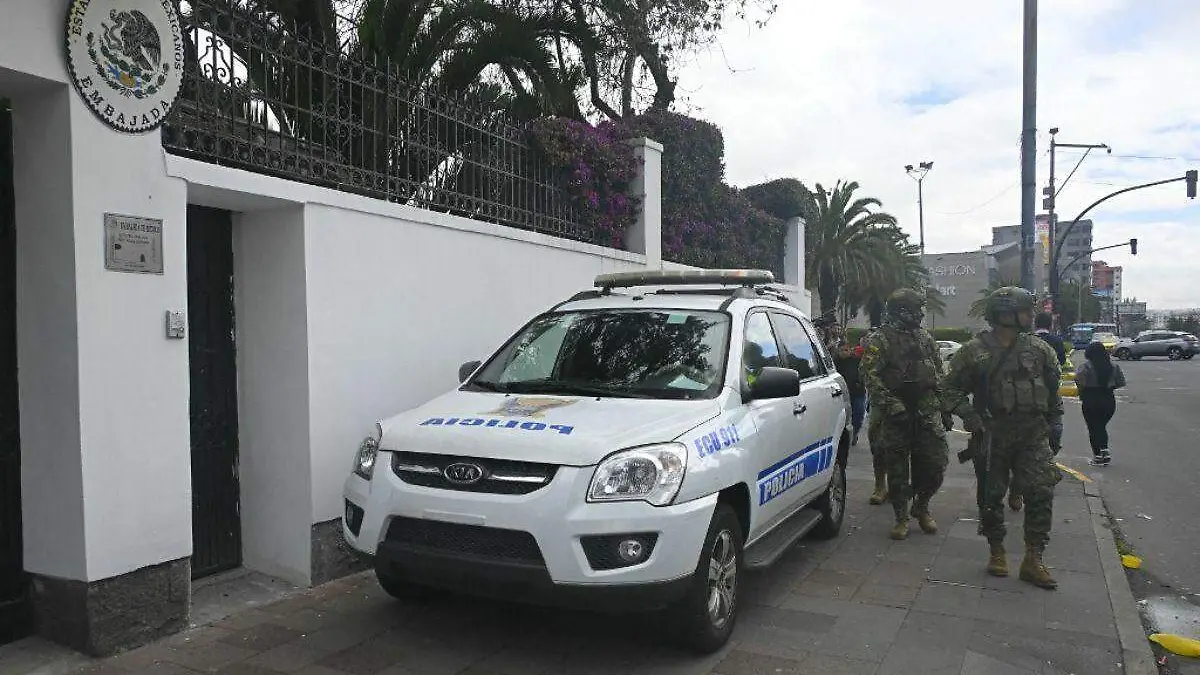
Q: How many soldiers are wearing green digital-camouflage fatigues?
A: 2